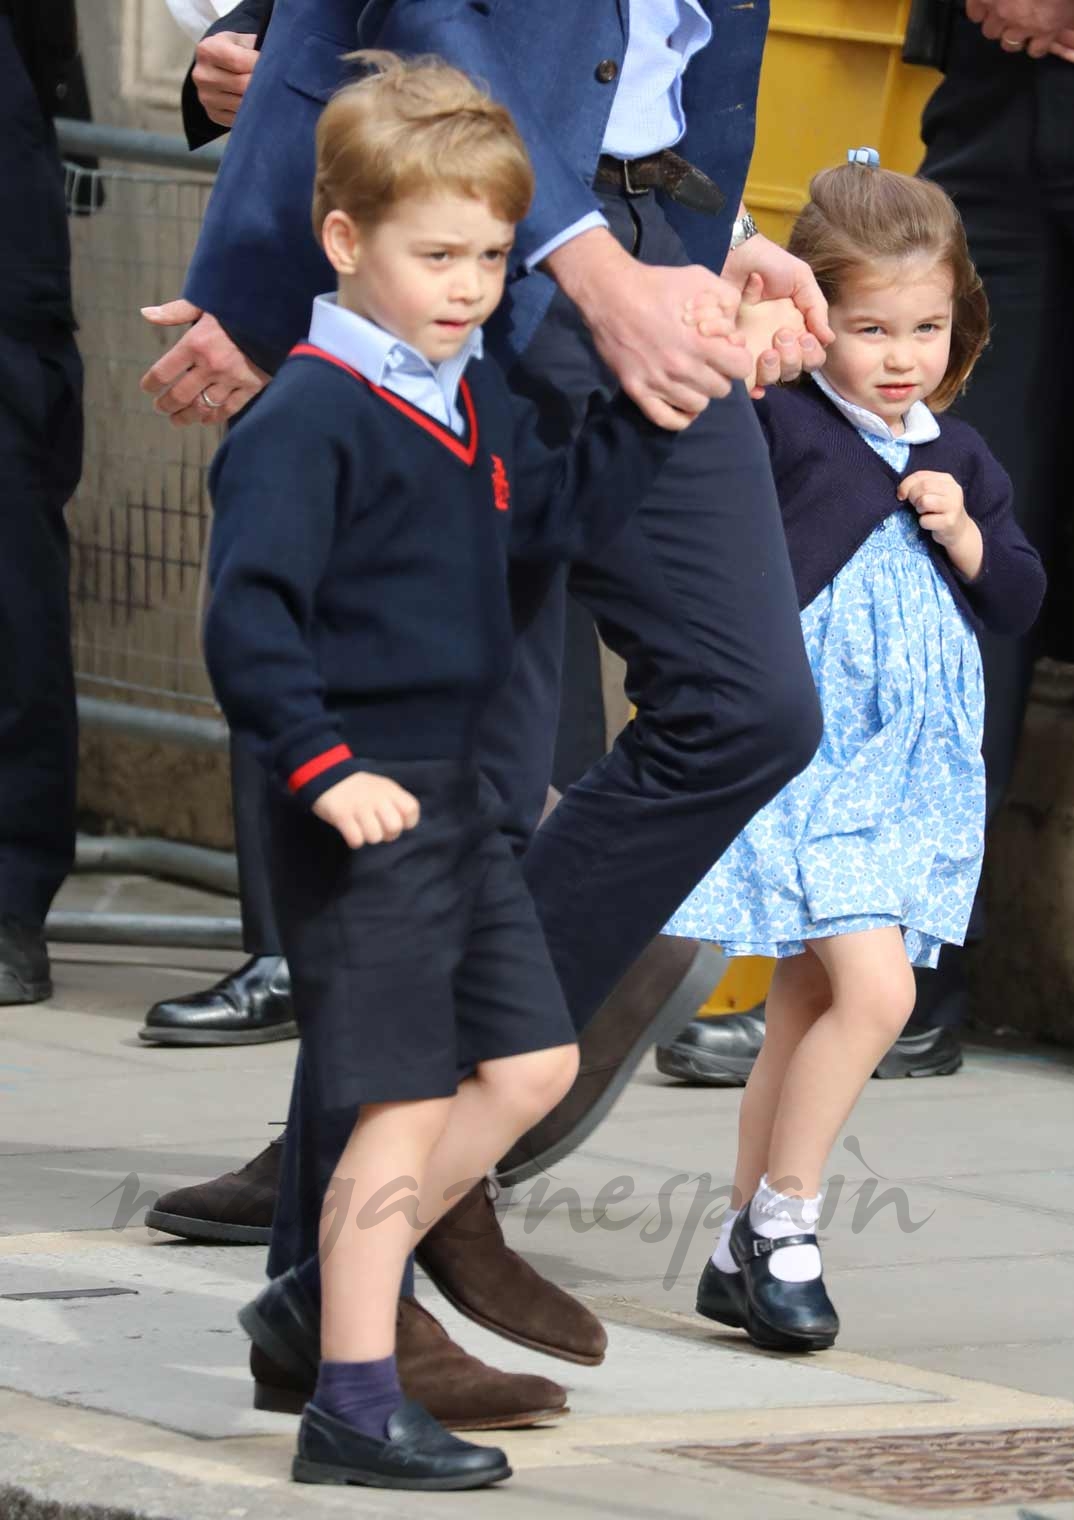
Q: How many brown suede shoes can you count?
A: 4